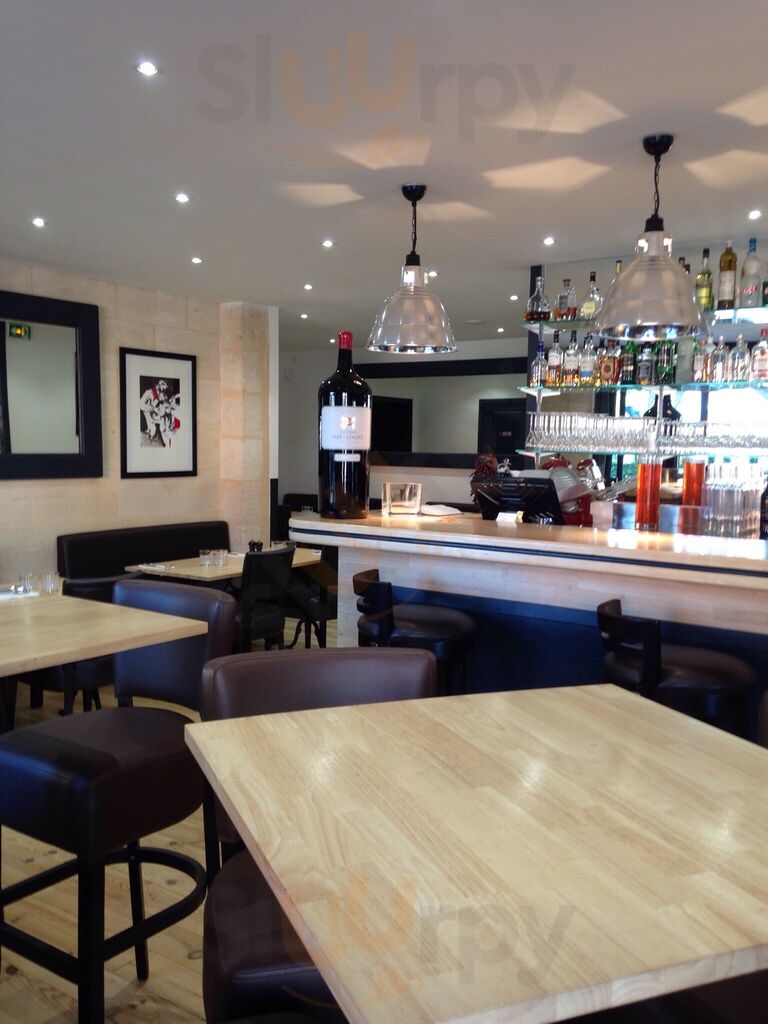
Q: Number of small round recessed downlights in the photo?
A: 13